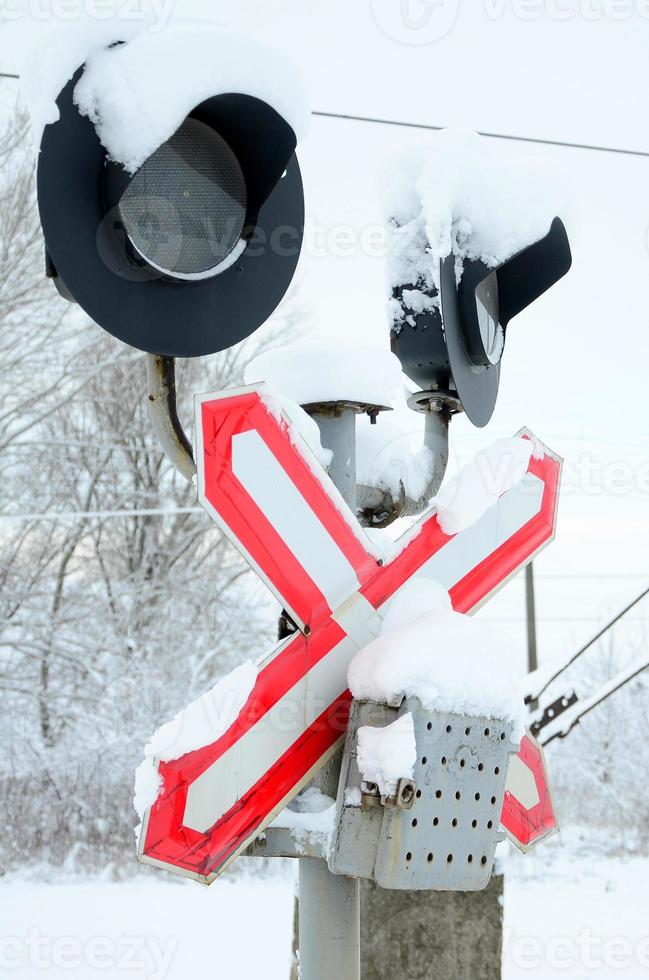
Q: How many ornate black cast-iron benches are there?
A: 0